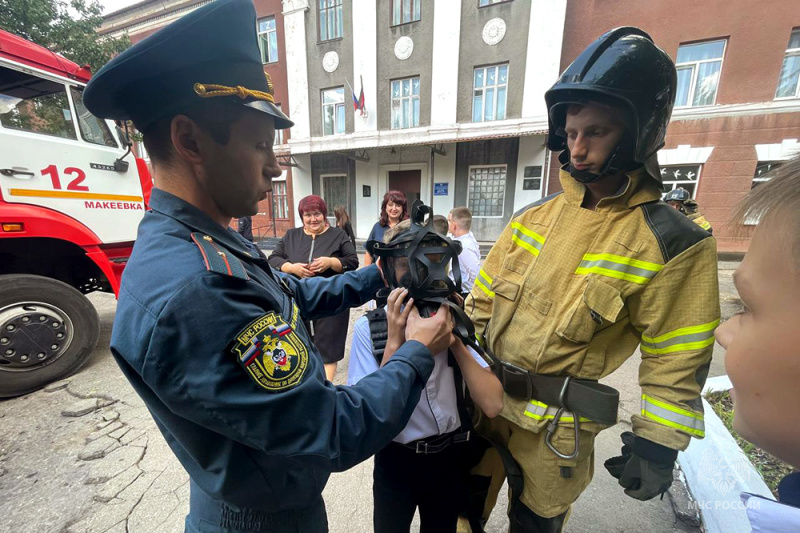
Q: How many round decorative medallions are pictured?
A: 3